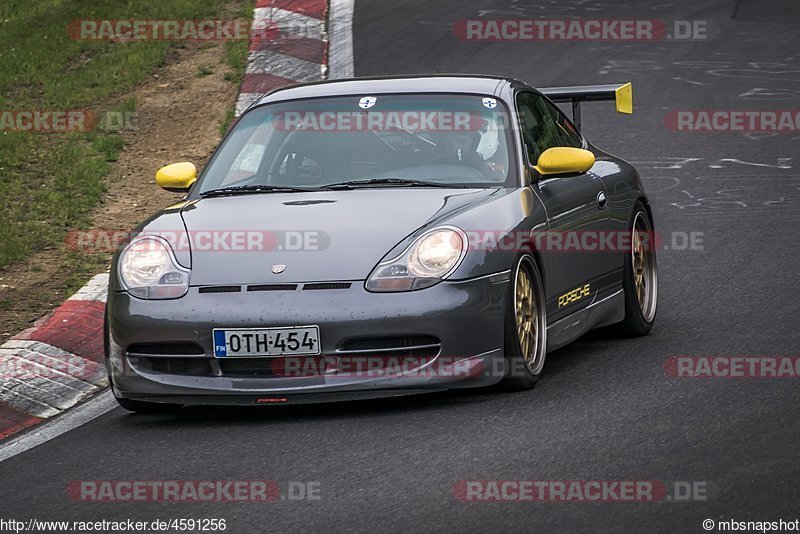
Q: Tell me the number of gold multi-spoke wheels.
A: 2